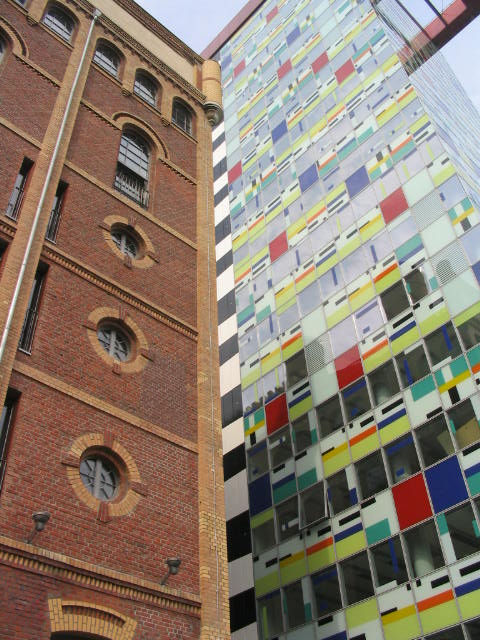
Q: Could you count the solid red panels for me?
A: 11